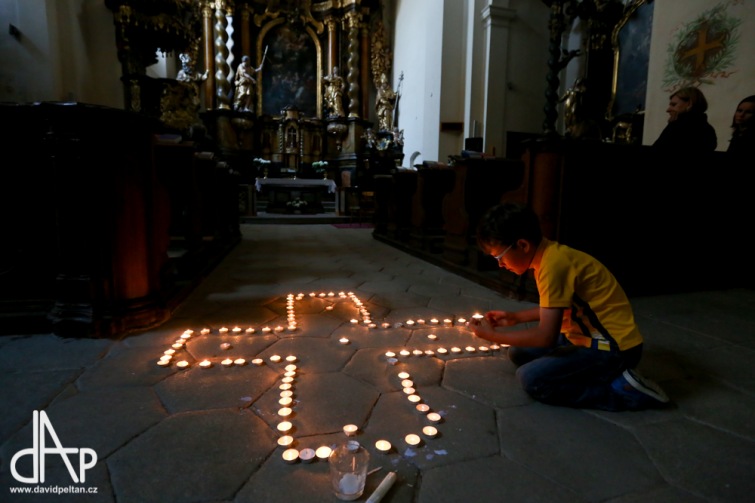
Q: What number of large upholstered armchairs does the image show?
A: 0